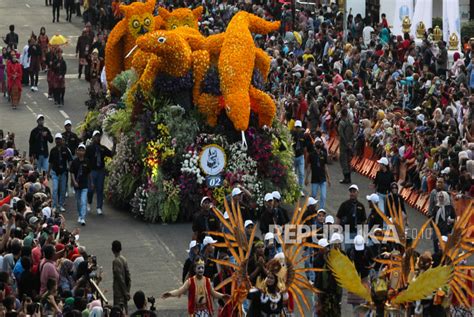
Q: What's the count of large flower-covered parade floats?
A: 1